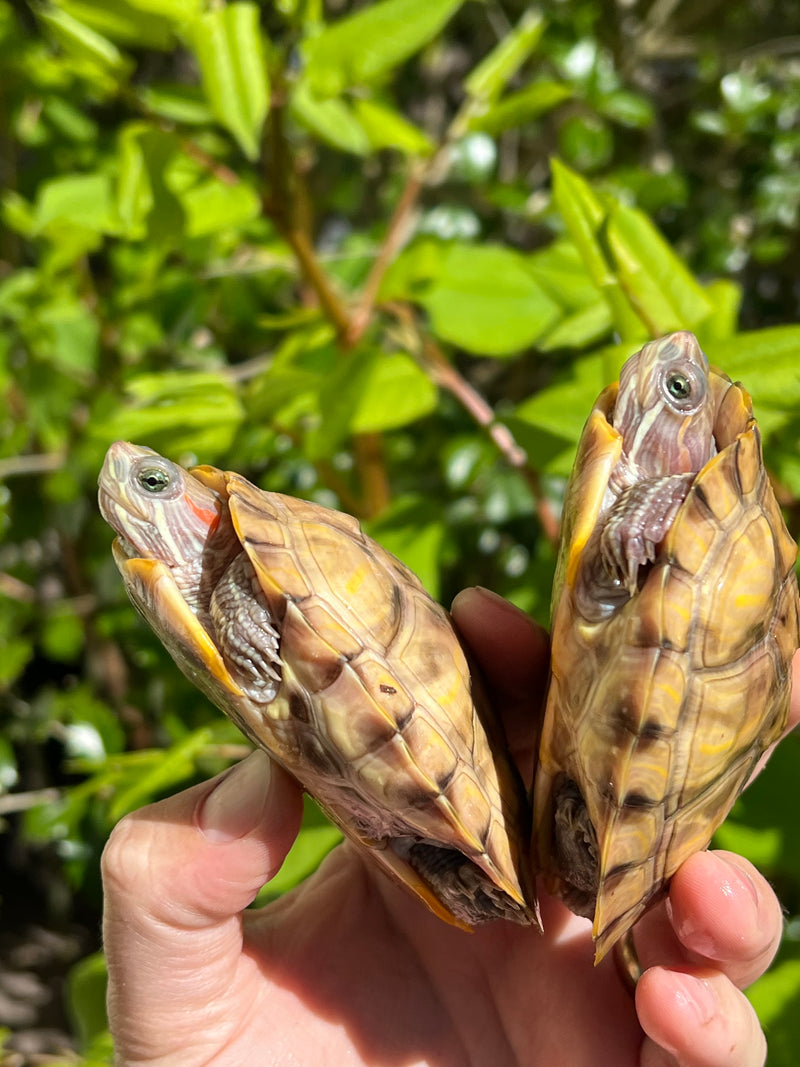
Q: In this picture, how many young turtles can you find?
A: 2